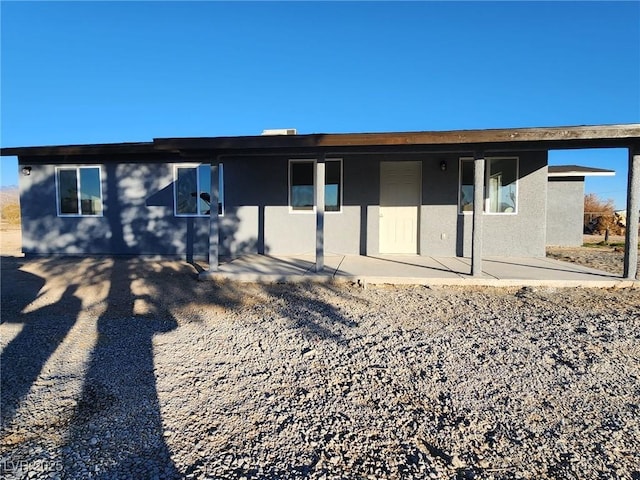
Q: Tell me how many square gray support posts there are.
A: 4